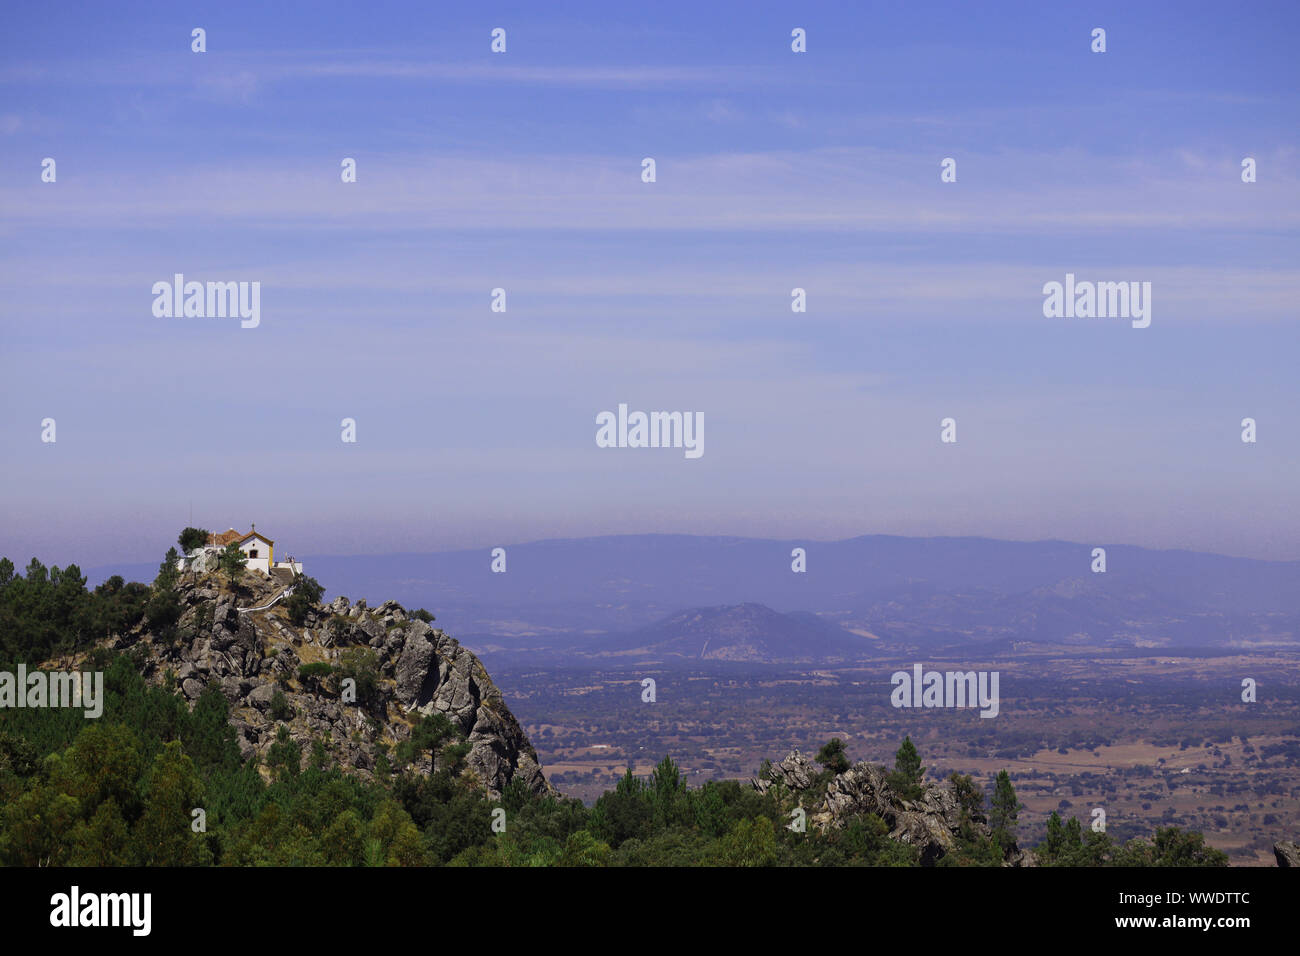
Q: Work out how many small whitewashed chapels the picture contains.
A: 1